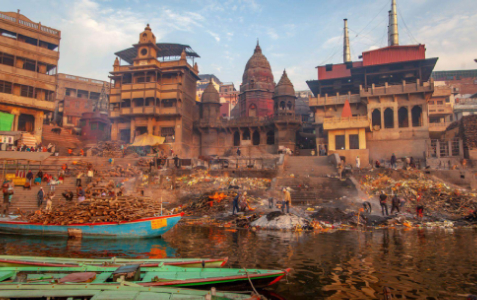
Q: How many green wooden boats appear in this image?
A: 3